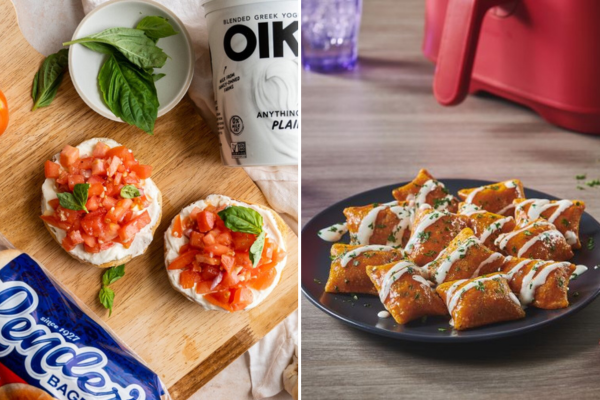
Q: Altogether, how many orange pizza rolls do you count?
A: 12